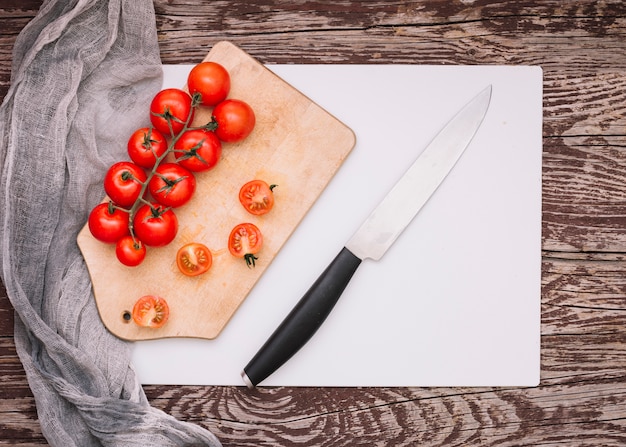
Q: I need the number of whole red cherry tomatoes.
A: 10